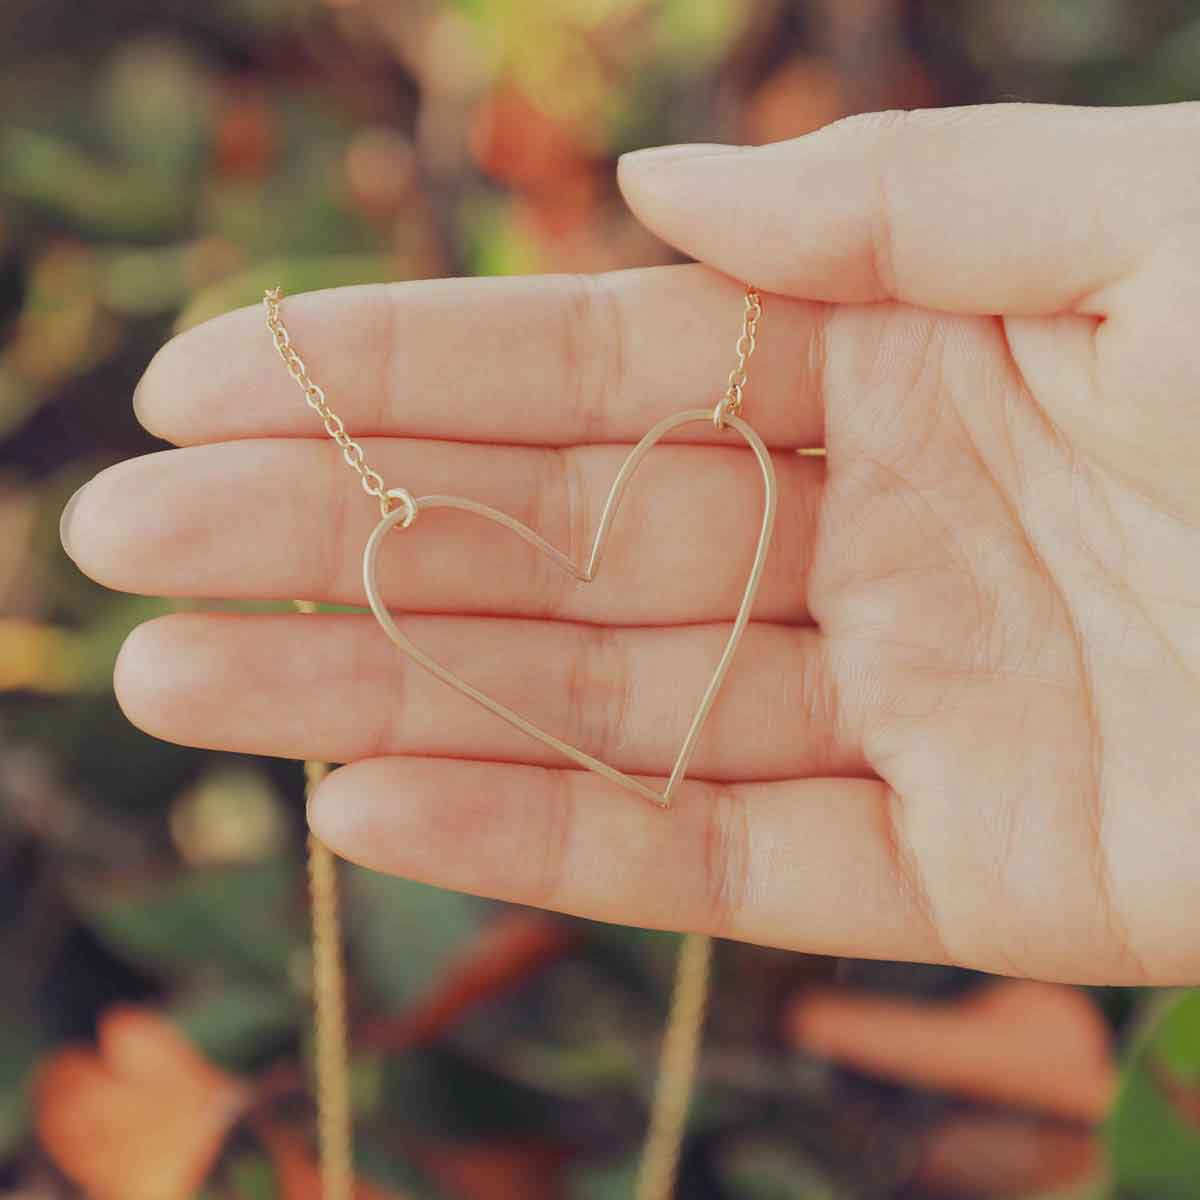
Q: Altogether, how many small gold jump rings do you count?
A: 2